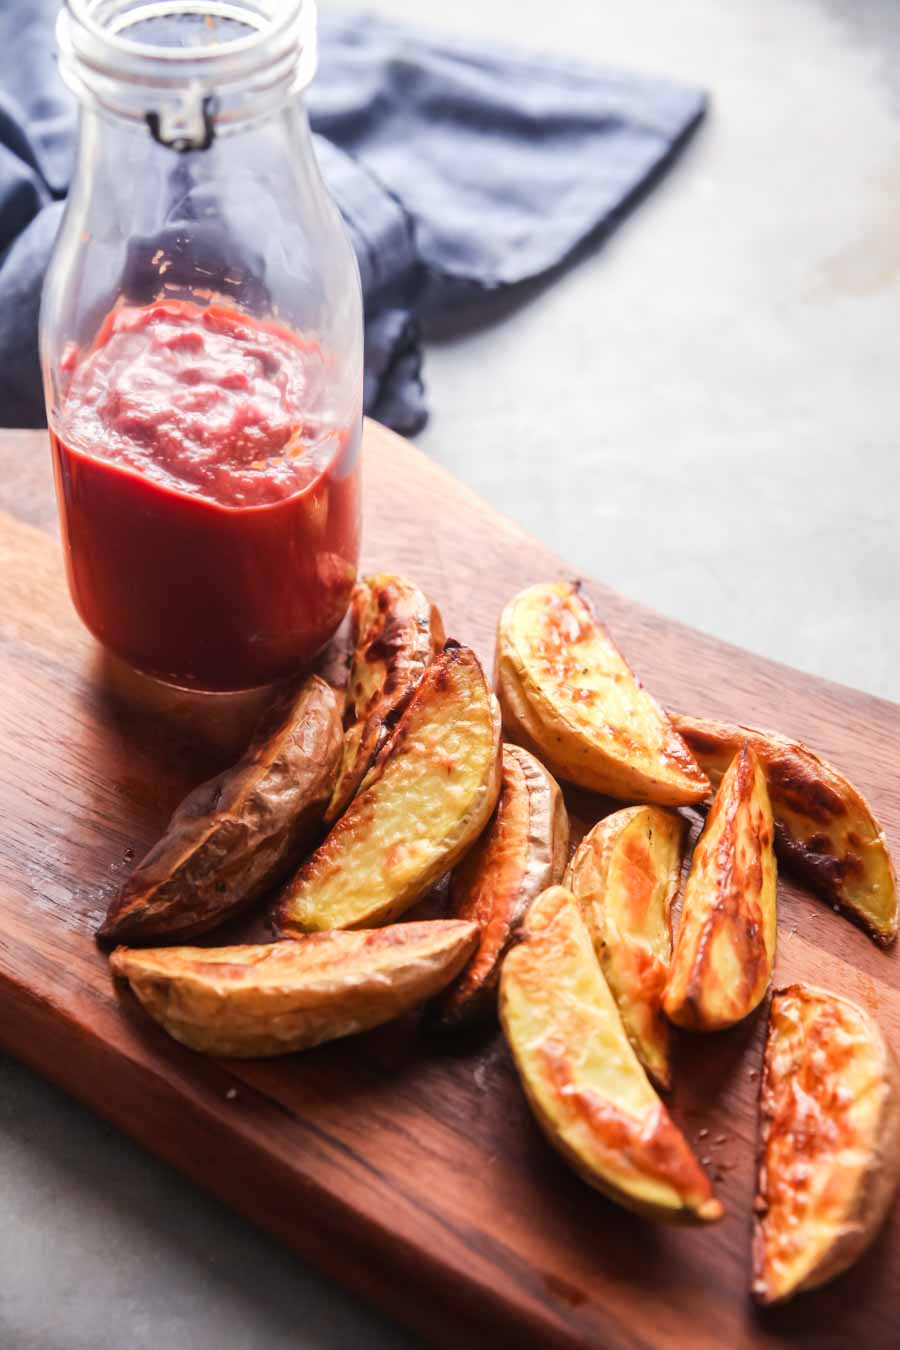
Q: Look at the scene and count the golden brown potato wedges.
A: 11